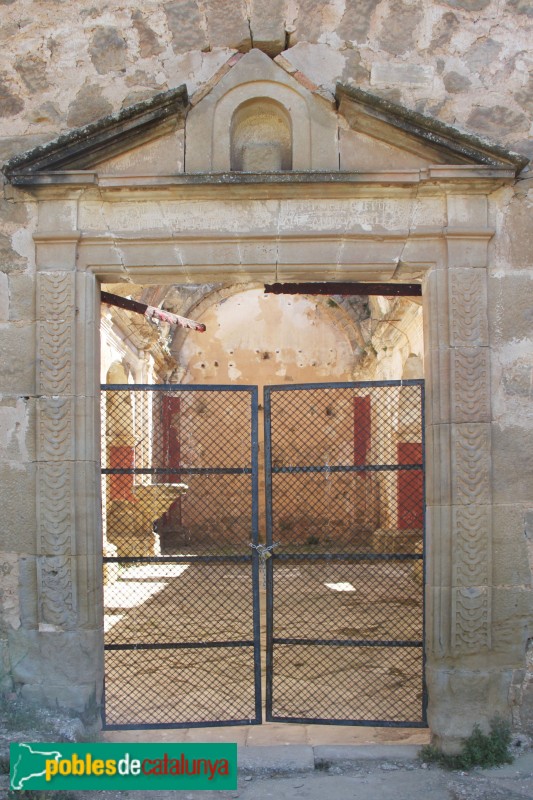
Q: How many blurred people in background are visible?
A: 0